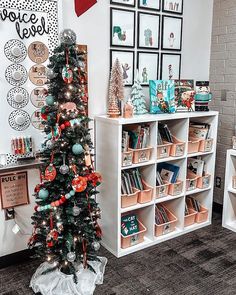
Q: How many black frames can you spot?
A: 9